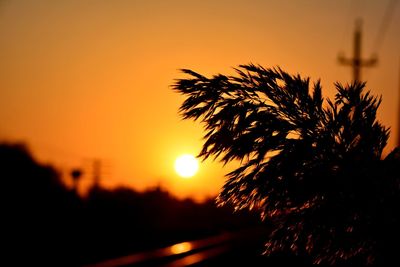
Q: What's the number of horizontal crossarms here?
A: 1